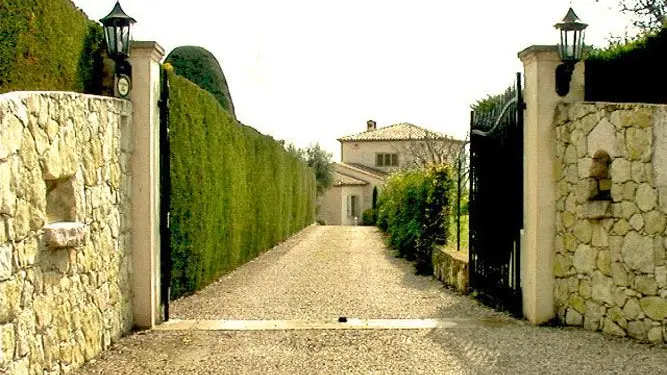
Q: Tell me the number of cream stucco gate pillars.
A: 2